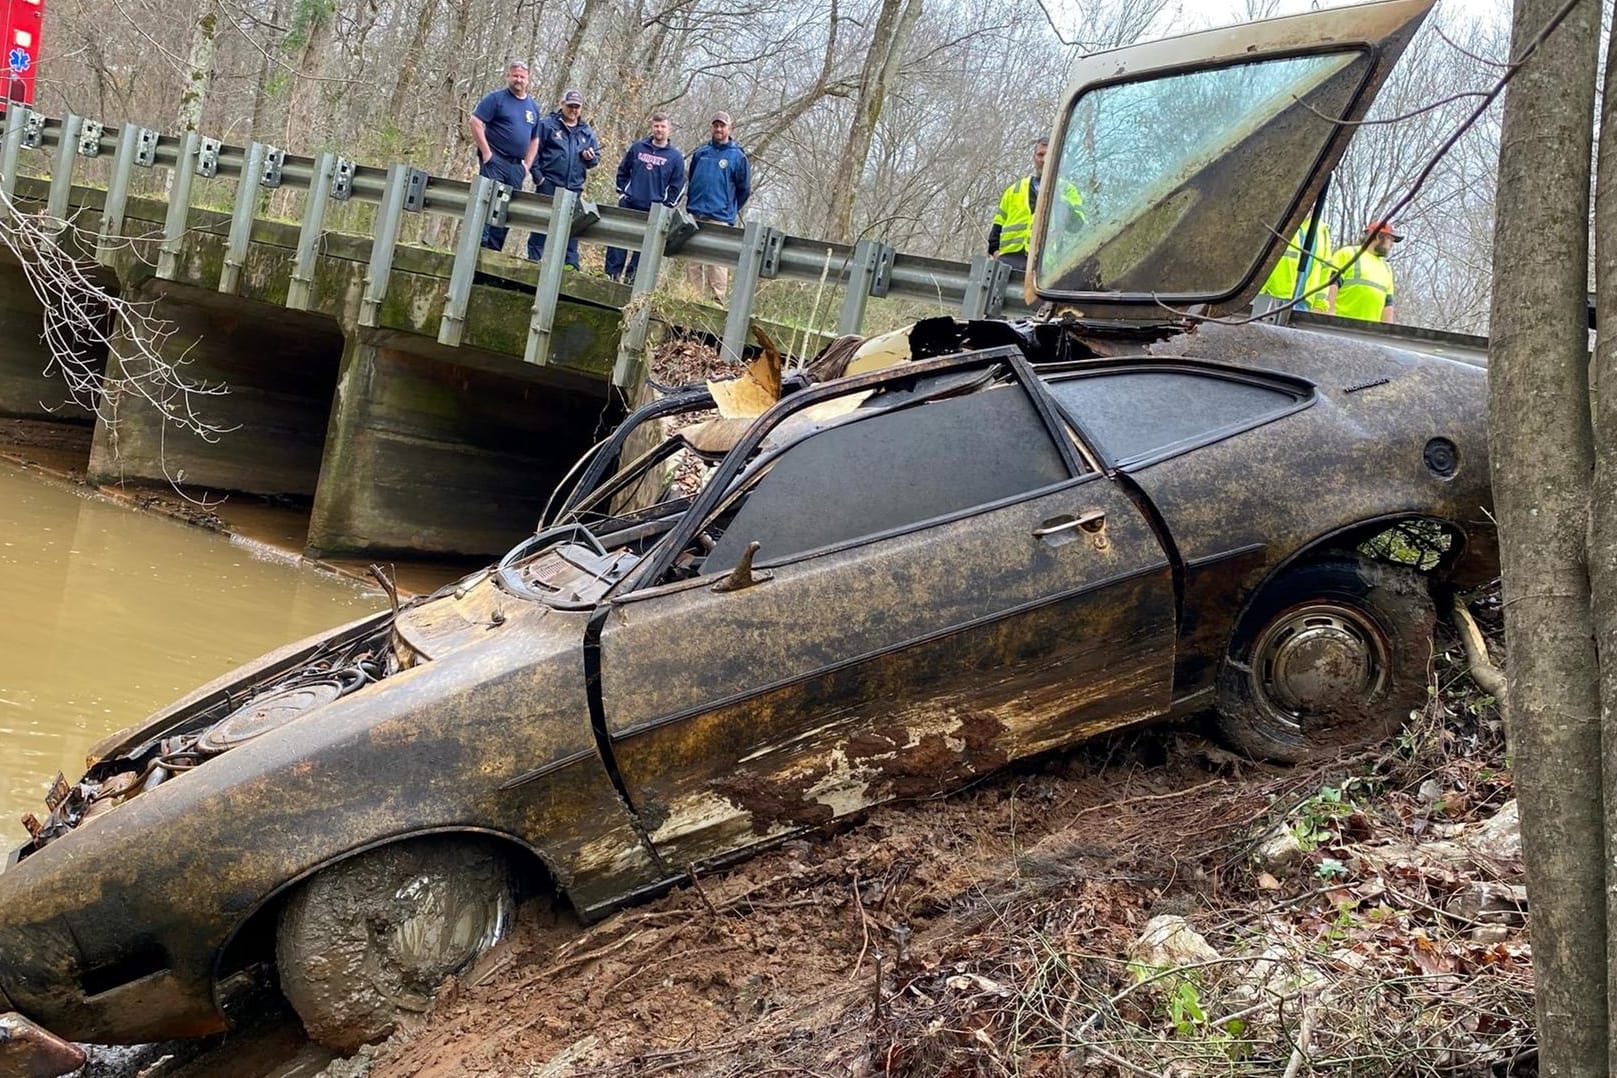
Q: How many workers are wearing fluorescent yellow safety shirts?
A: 3